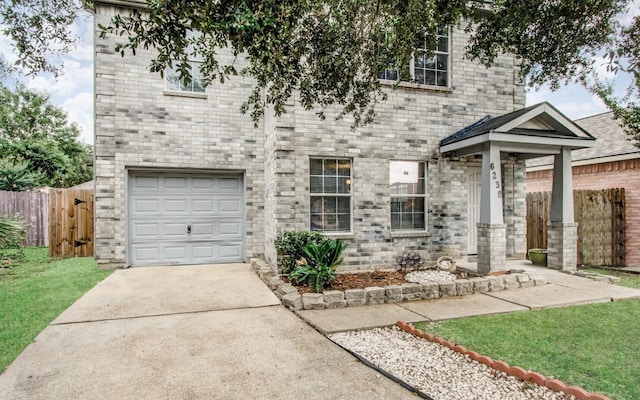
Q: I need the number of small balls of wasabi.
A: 0